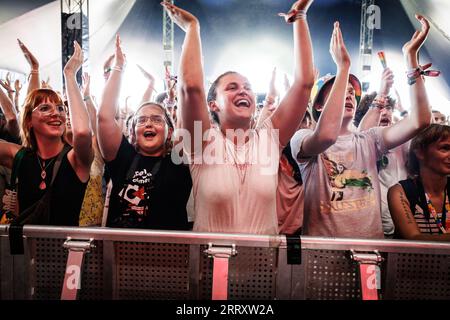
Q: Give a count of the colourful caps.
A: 1